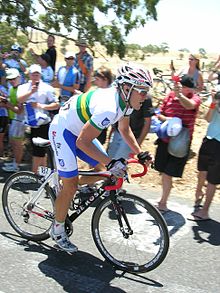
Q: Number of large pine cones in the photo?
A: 0